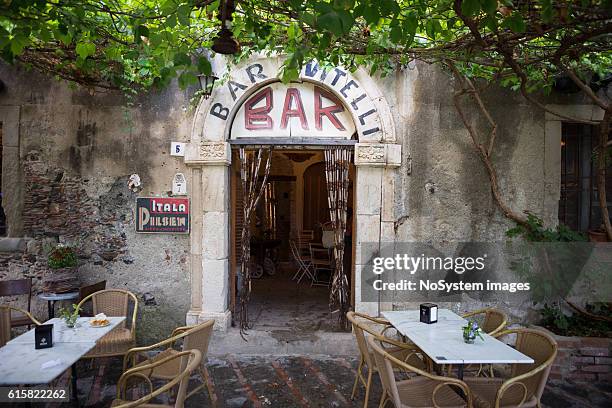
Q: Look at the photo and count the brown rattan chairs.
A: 8